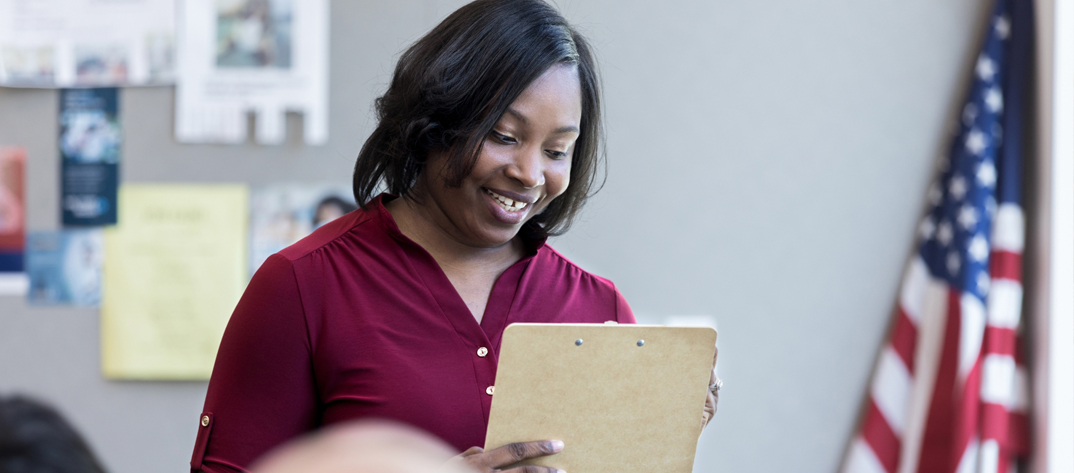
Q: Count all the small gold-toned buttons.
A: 3